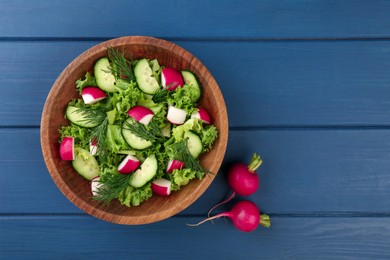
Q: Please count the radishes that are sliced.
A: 11